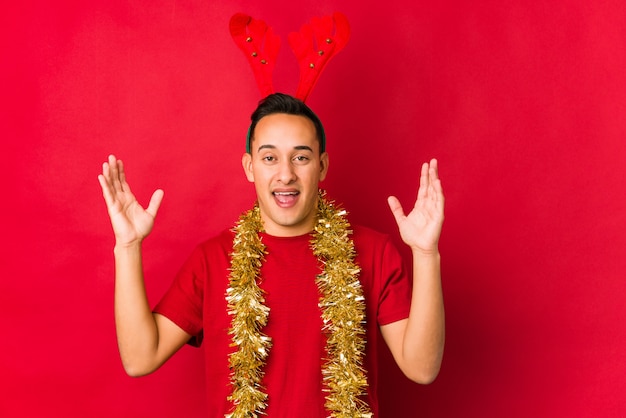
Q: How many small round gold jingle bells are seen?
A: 6